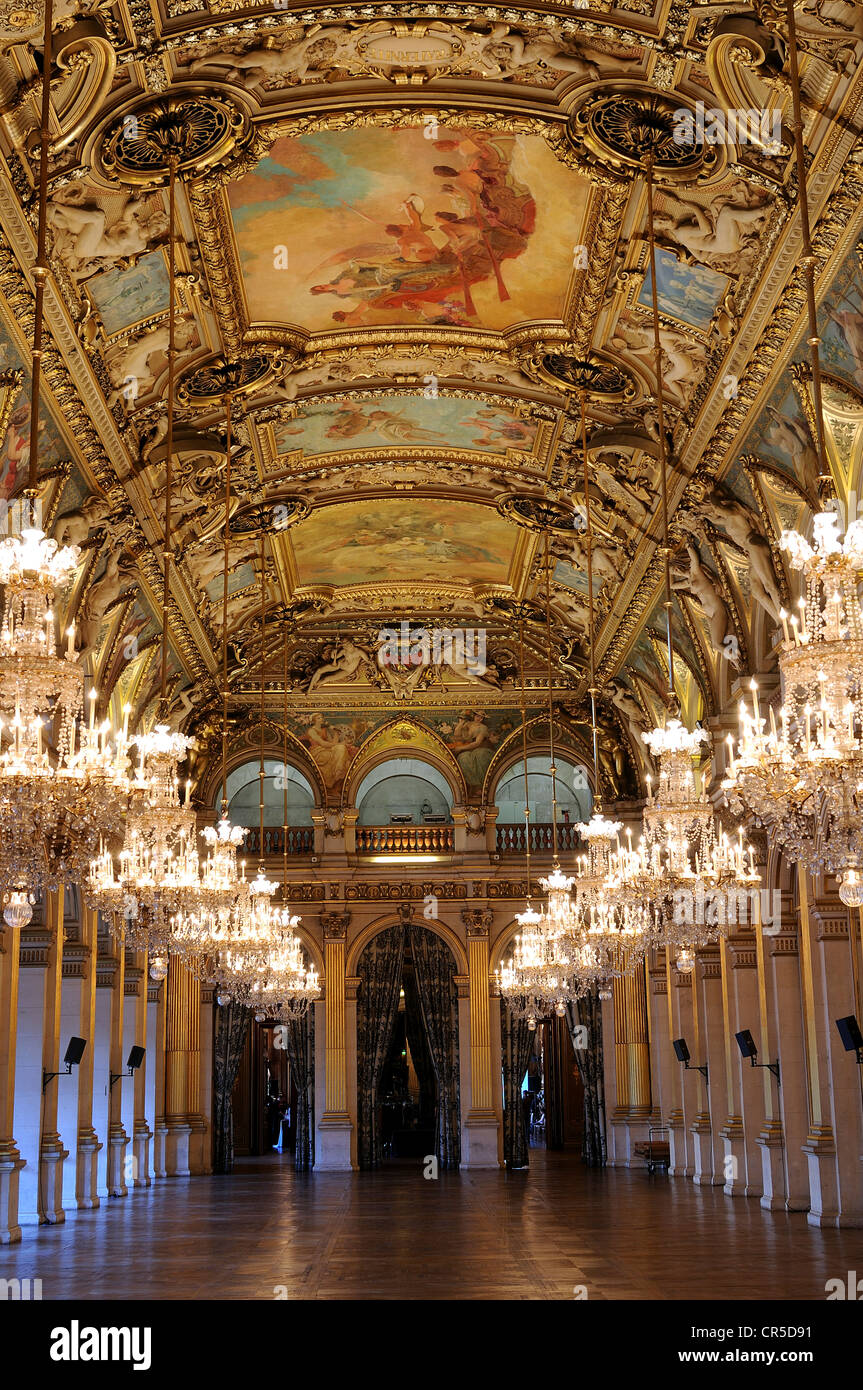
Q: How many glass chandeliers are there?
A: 10